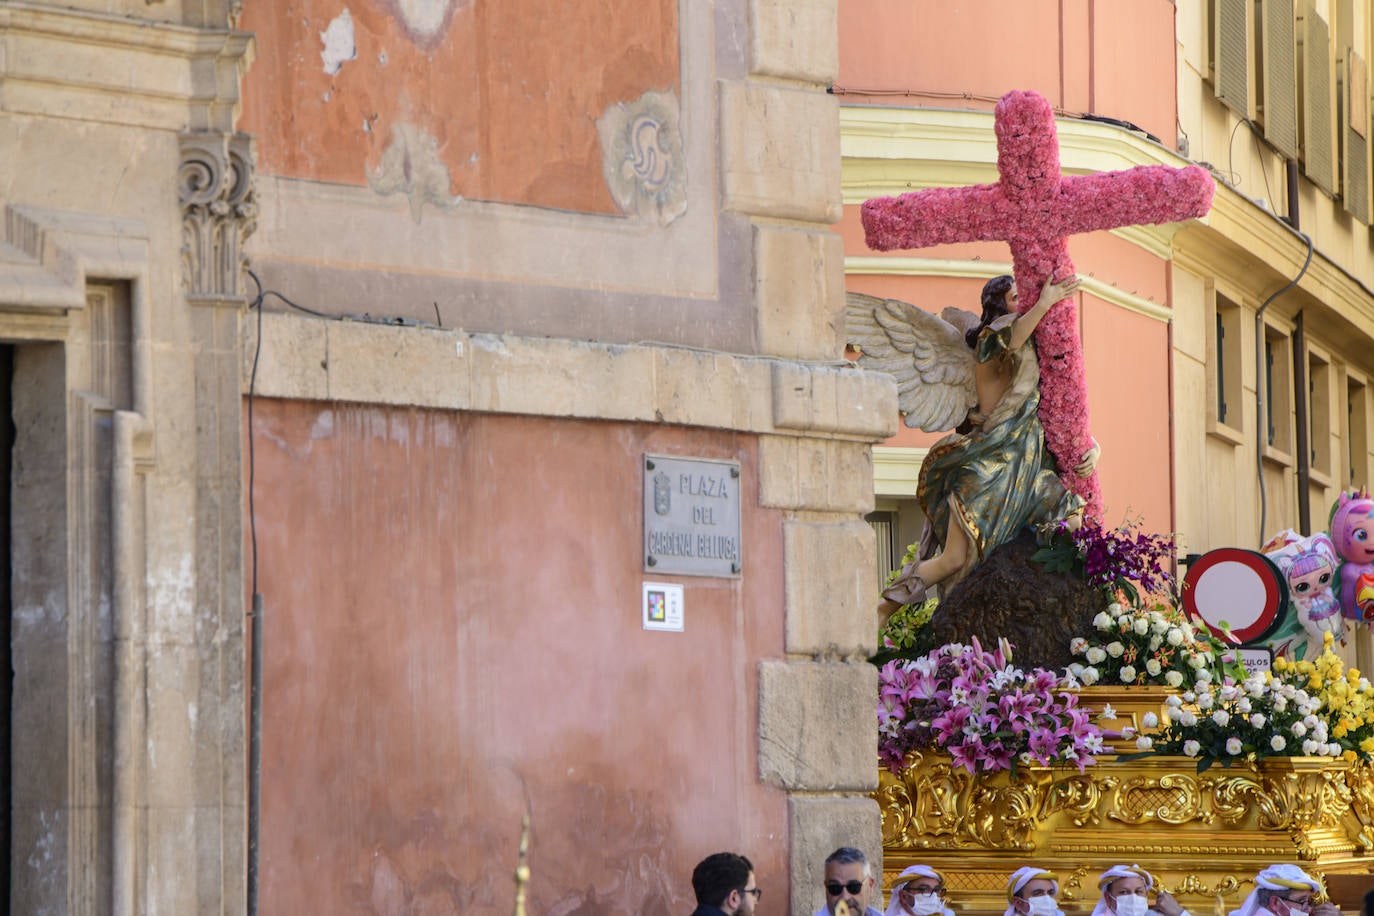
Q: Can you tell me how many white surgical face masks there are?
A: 4